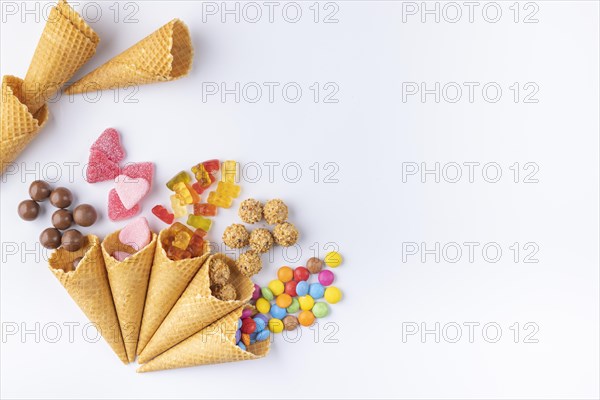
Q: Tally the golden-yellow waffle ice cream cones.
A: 8